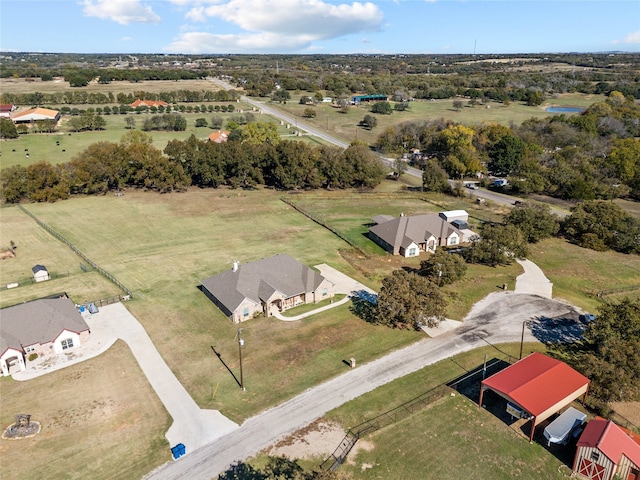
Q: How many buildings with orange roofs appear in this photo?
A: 3